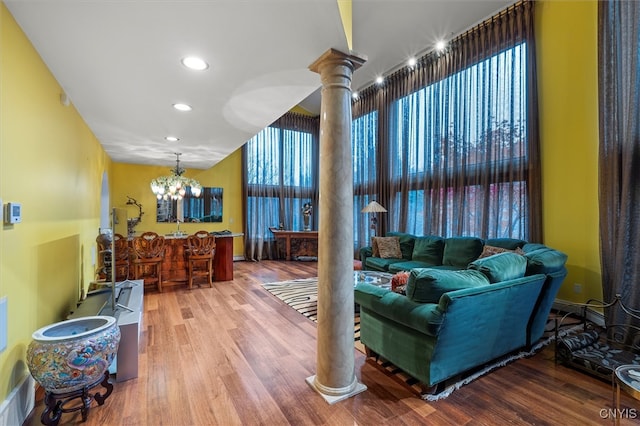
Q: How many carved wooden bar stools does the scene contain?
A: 3